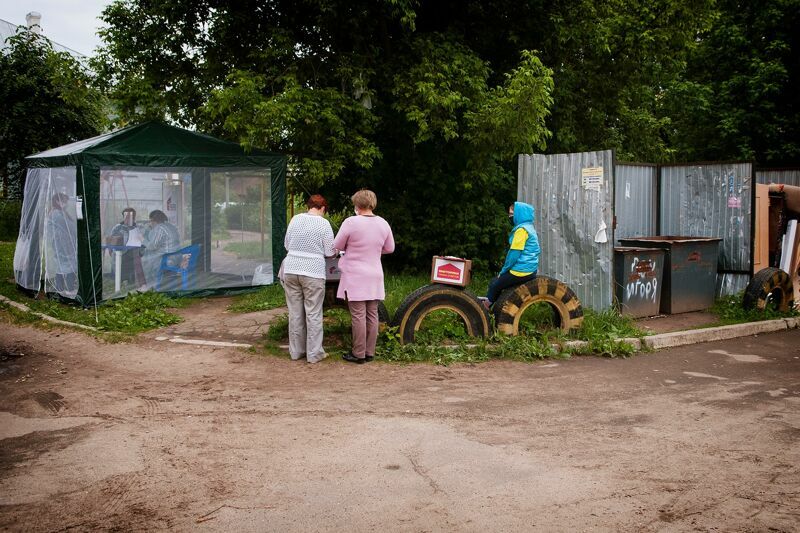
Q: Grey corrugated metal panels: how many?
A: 4